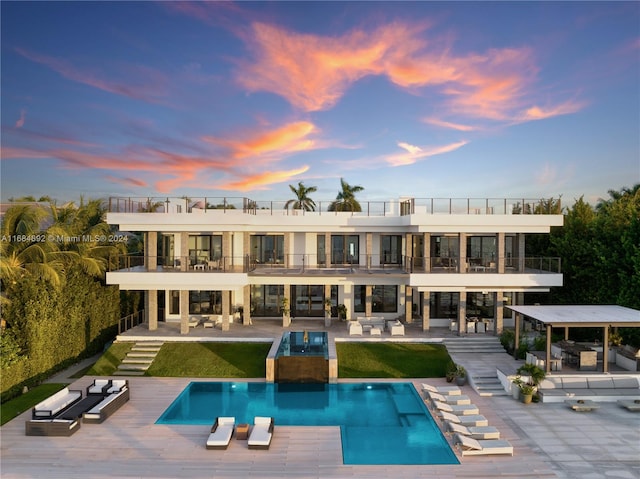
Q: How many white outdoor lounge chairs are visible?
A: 8